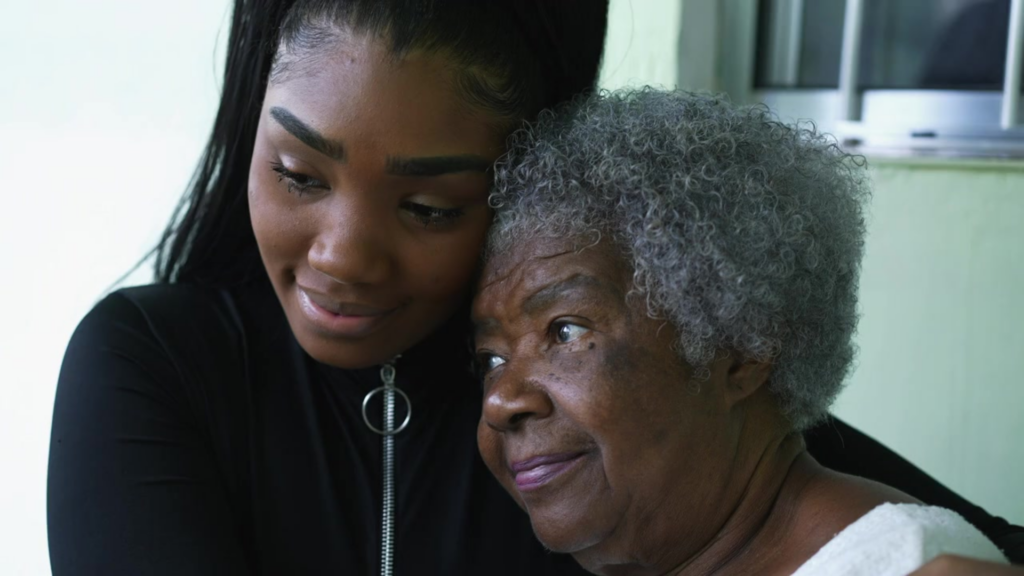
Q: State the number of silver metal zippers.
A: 1